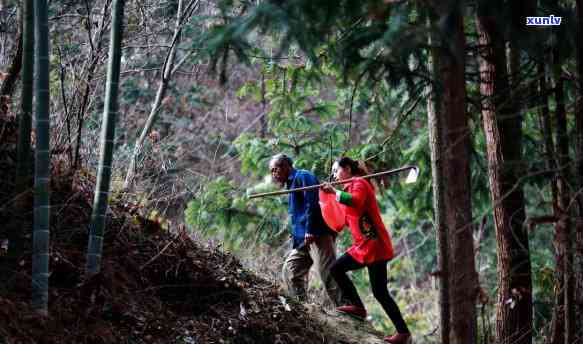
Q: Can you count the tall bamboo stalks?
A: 3